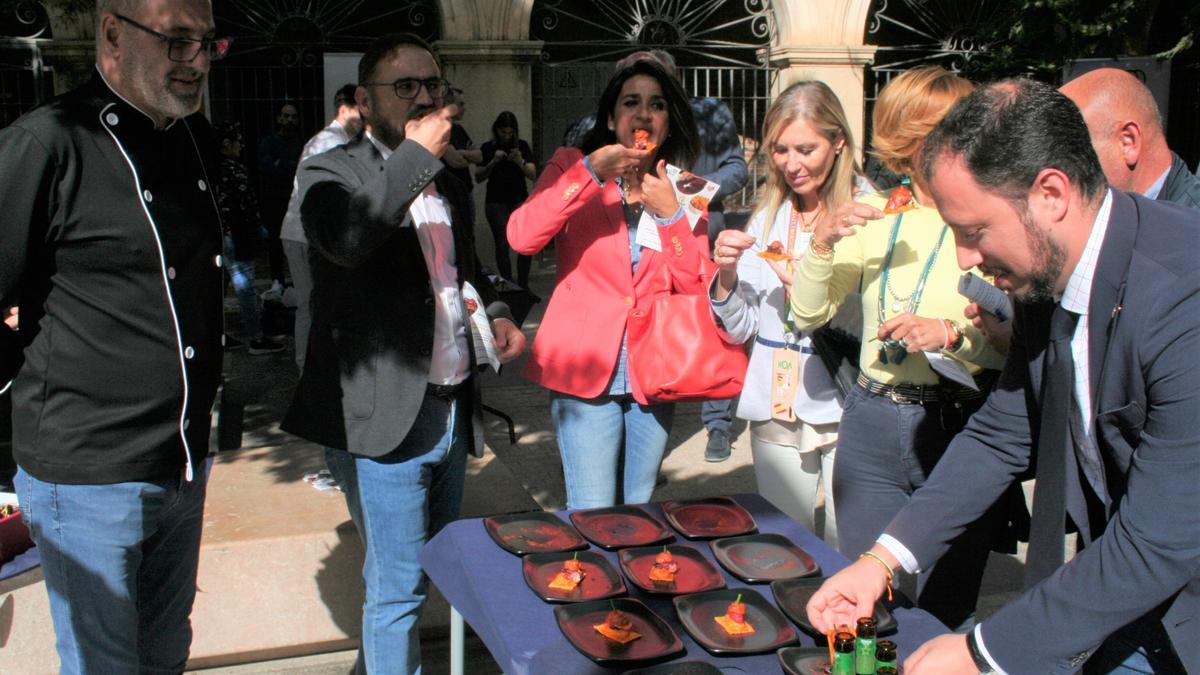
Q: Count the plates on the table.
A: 11